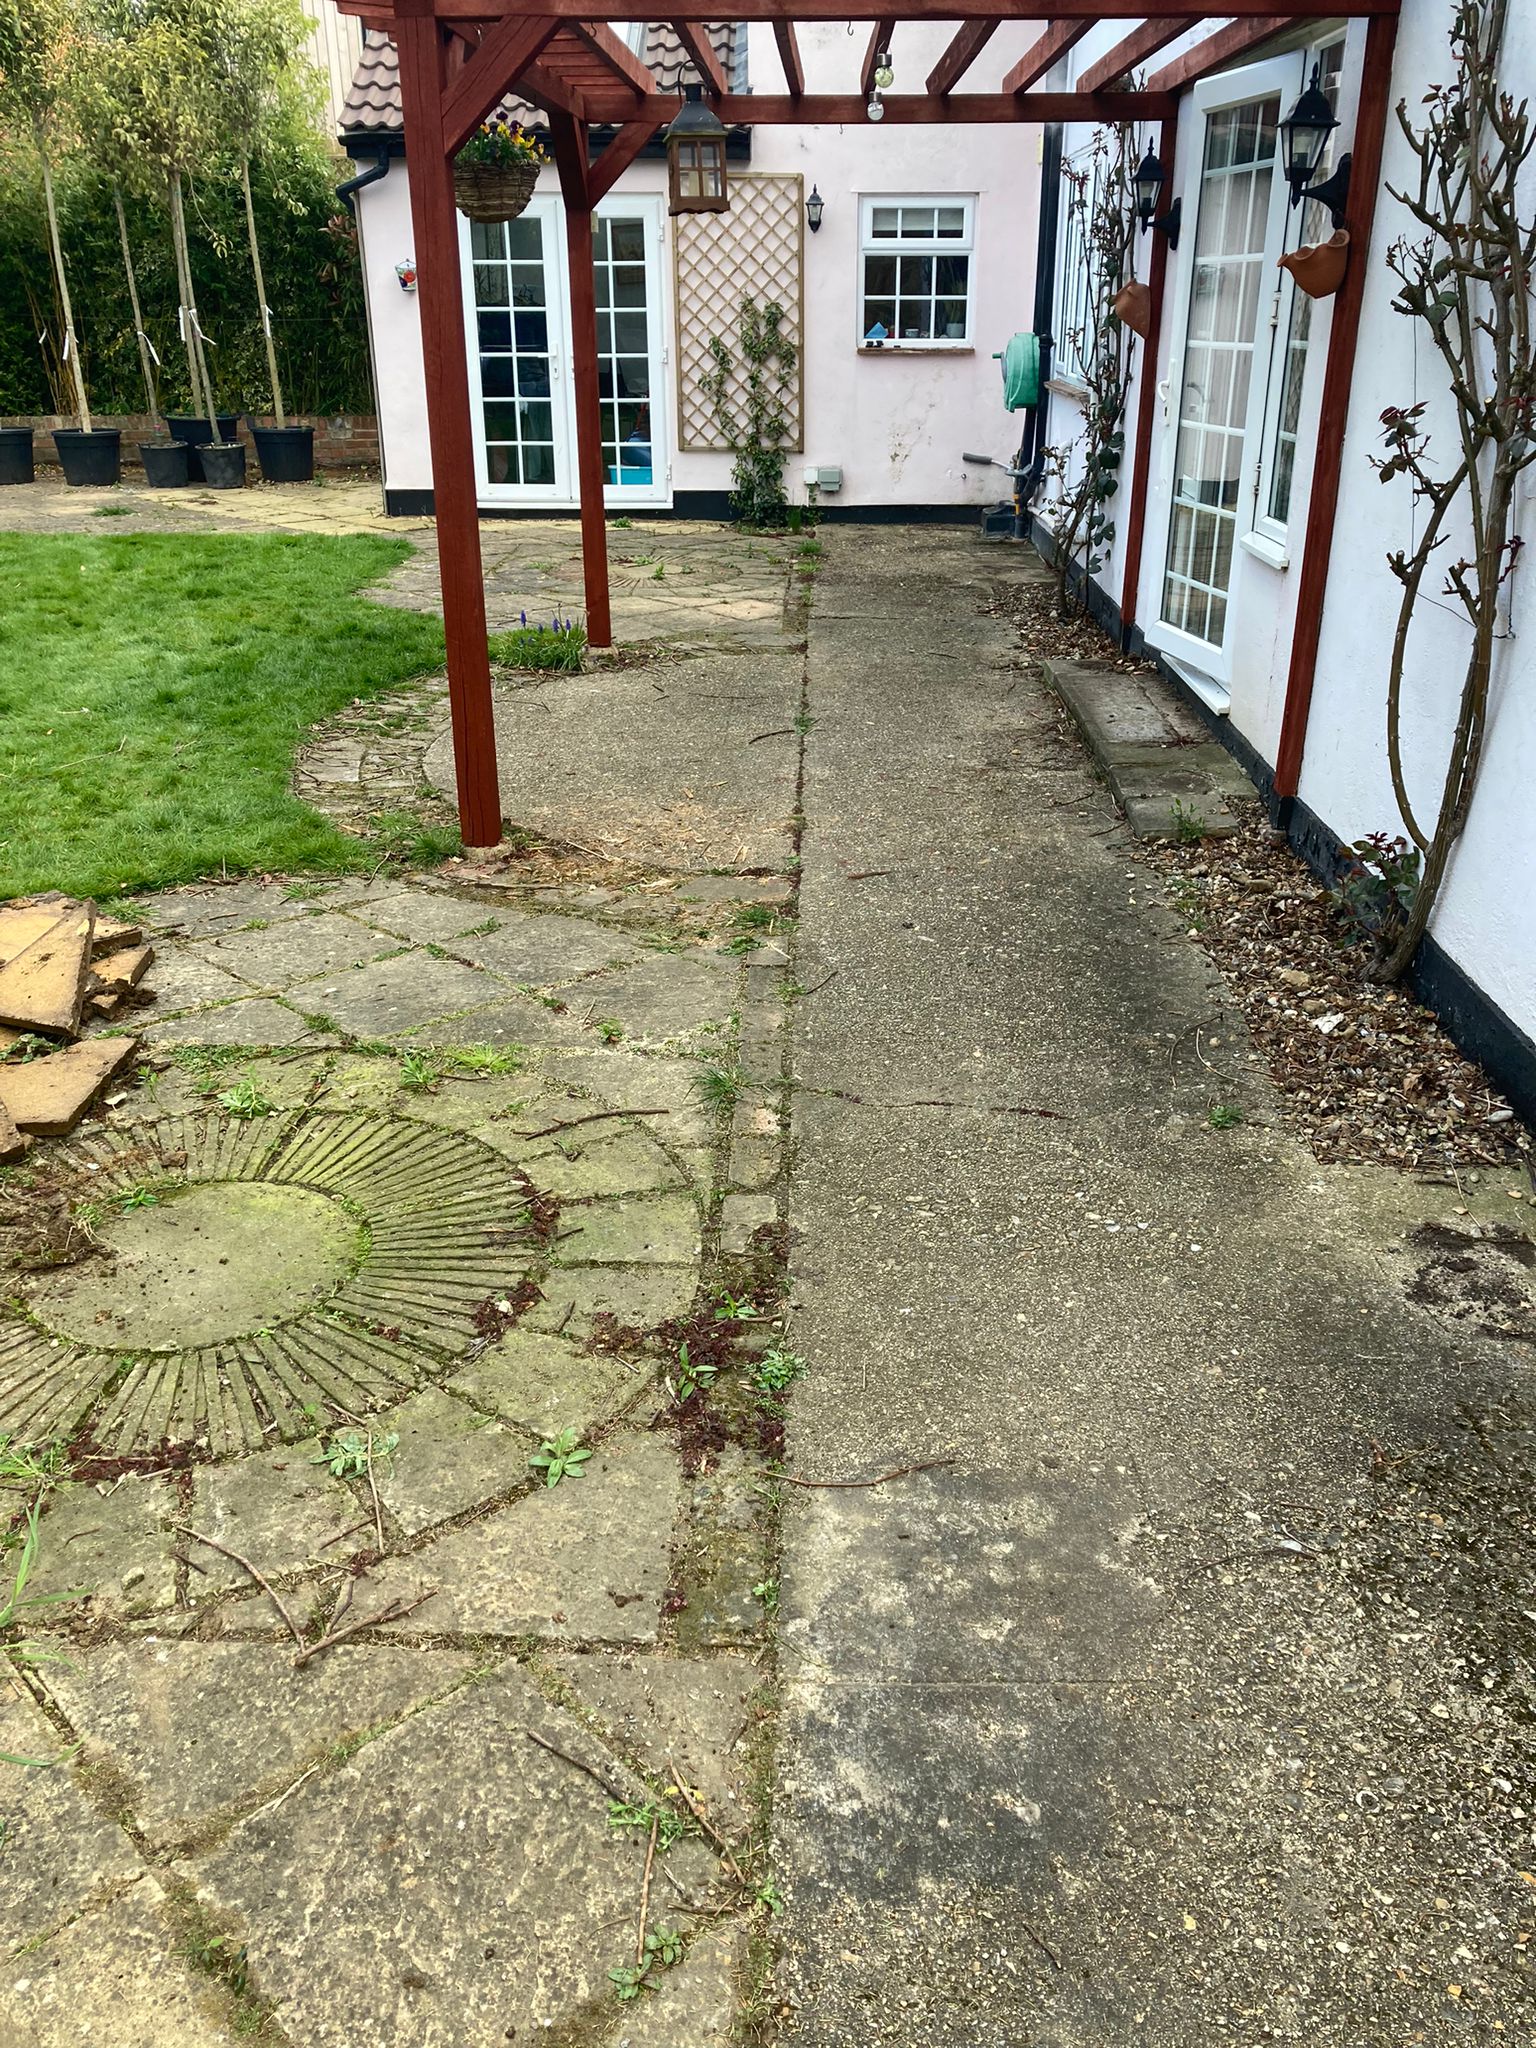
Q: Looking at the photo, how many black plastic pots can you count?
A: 6